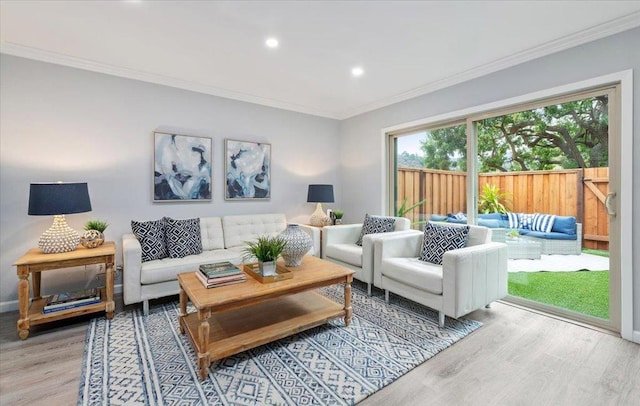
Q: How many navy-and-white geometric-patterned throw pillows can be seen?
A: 4